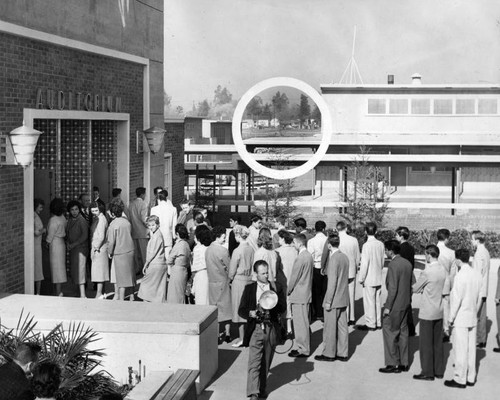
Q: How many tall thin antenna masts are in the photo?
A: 1